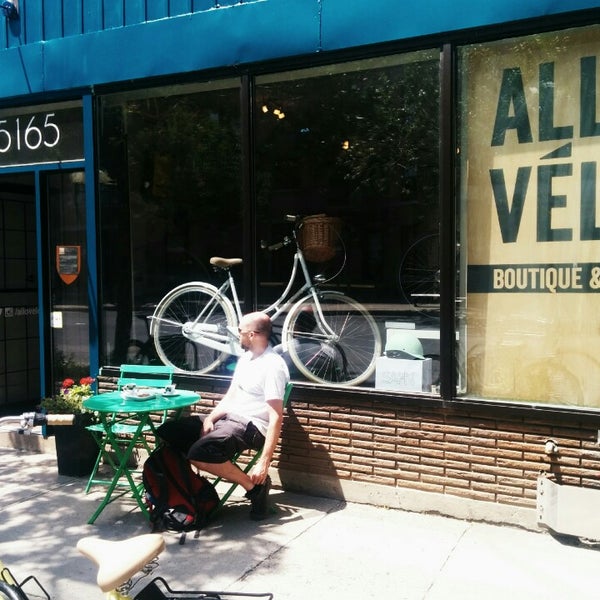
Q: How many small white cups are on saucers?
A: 2